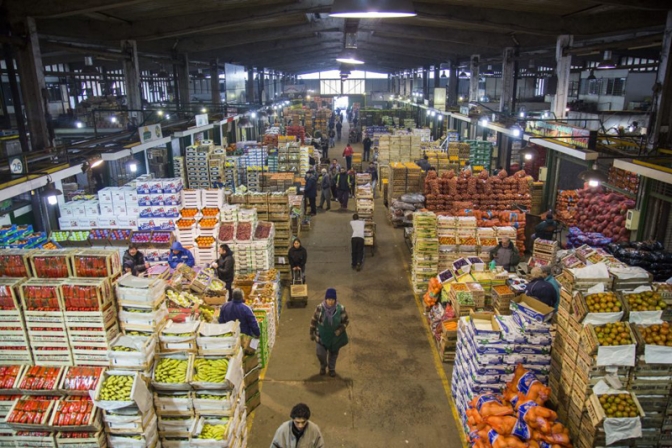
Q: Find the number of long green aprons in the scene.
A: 1